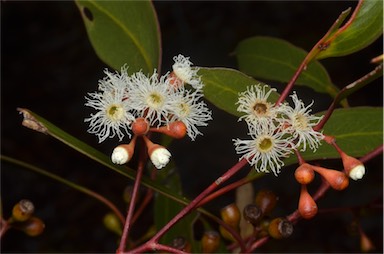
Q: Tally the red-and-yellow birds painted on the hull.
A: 0